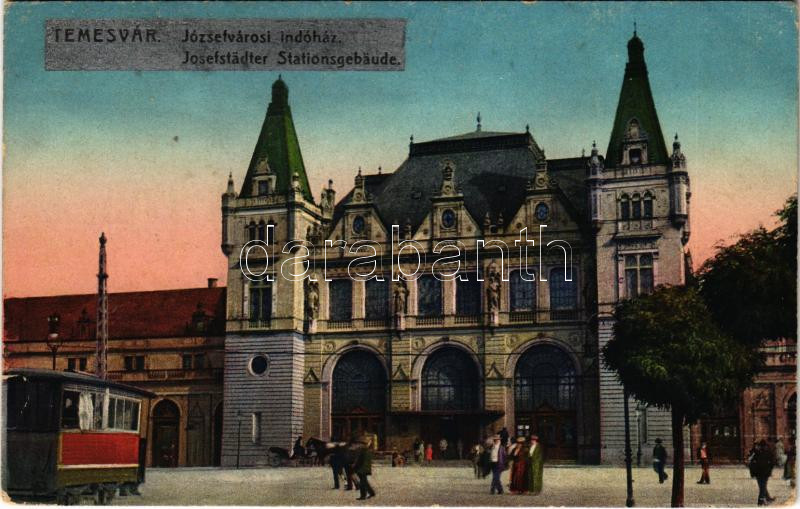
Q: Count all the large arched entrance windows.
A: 3